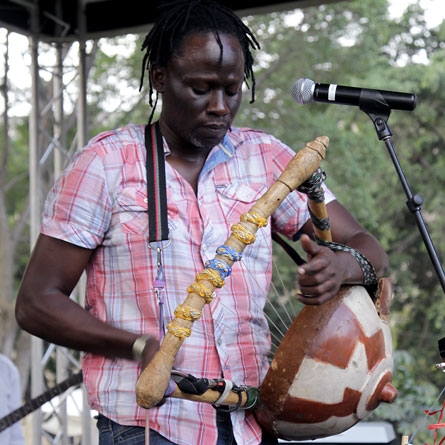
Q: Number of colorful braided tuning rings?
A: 8